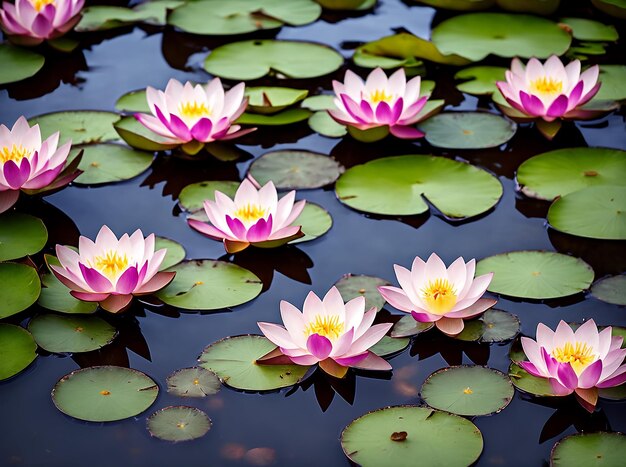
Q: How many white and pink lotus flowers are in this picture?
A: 10